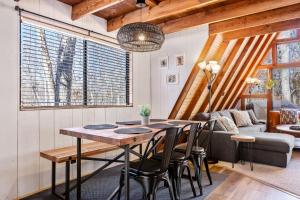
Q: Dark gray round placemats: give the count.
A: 6